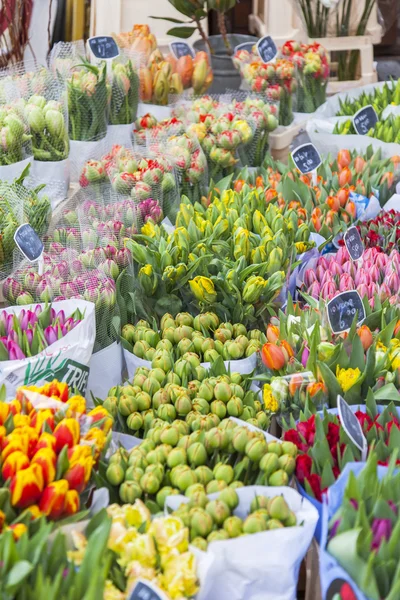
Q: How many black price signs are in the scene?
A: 11